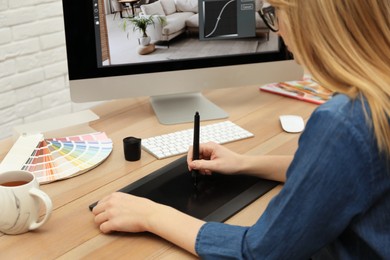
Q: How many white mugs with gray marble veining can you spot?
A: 1